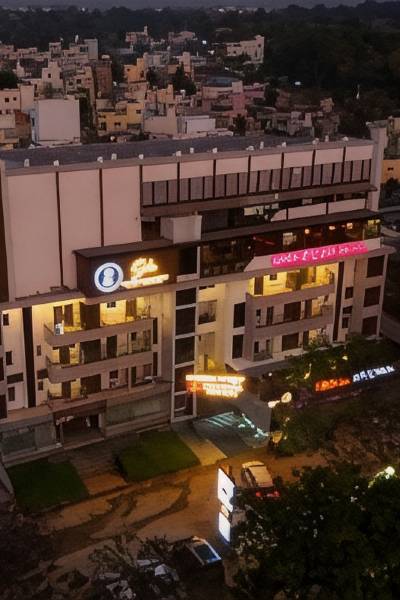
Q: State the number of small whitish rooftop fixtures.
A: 14